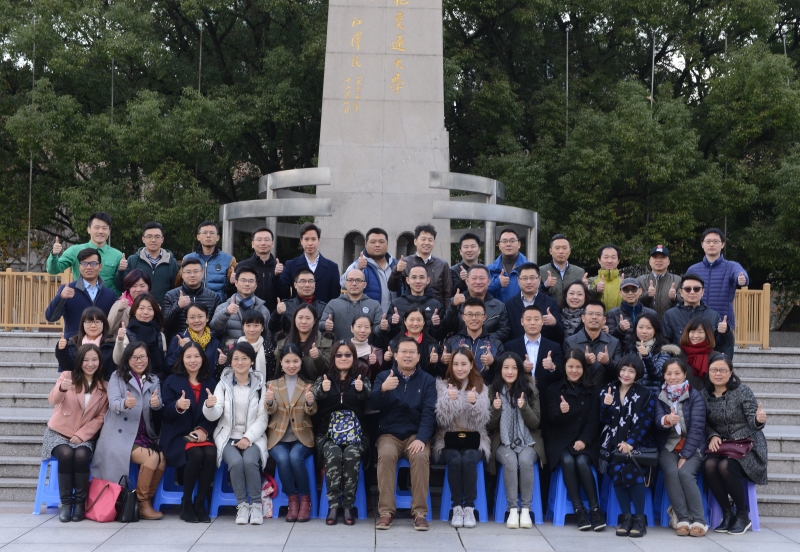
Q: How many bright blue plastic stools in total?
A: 12